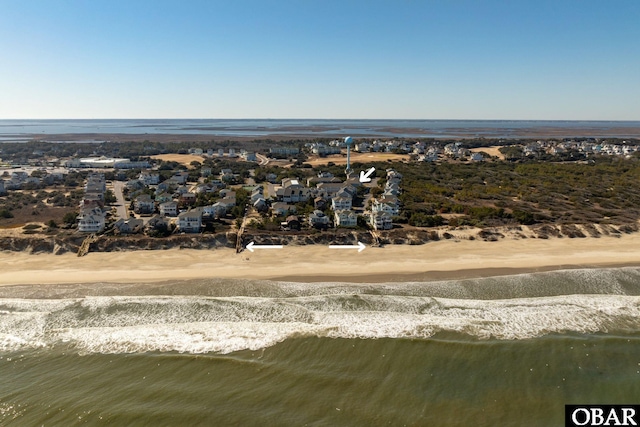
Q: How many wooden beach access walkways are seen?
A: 3